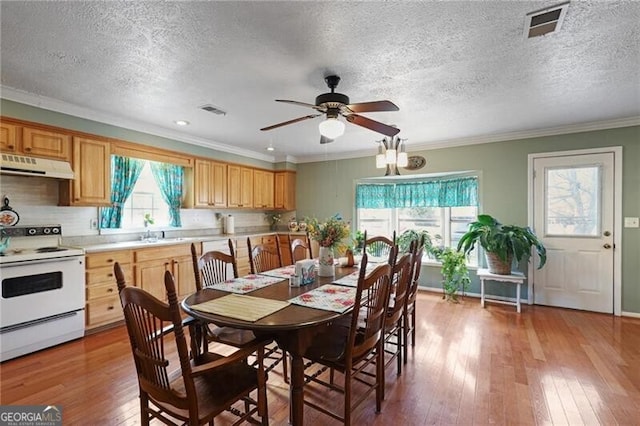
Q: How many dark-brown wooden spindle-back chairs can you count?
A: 8